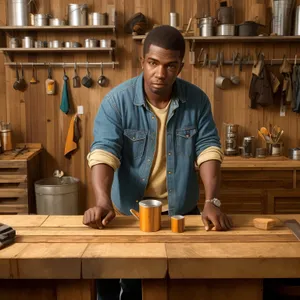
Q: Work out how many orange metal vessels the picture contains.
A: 2